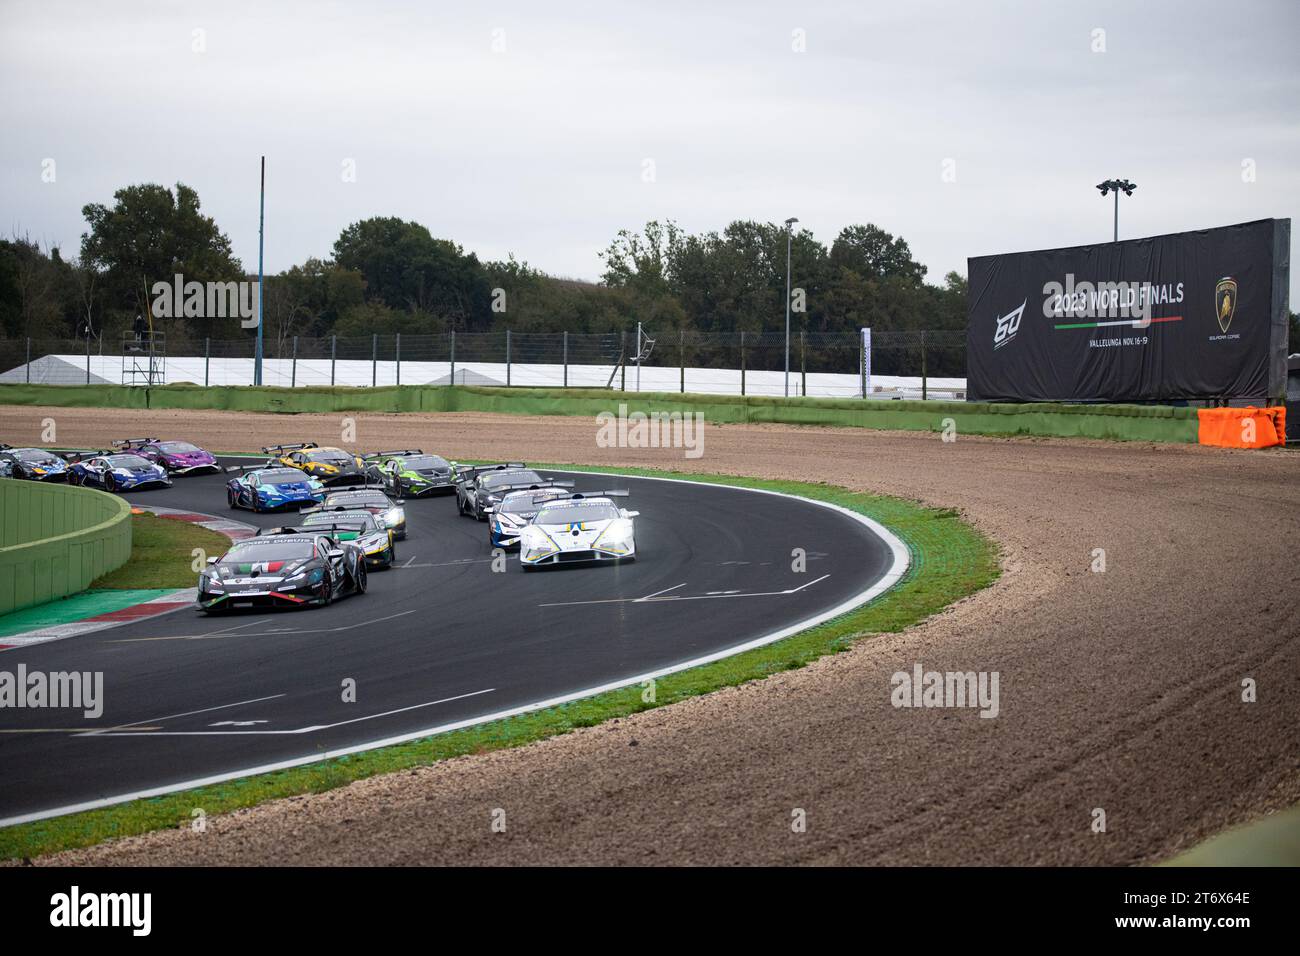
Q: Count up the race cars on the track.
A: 12